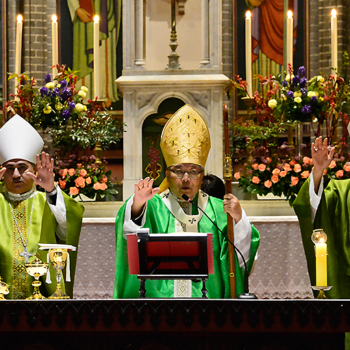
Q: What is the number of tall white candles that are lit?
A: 6